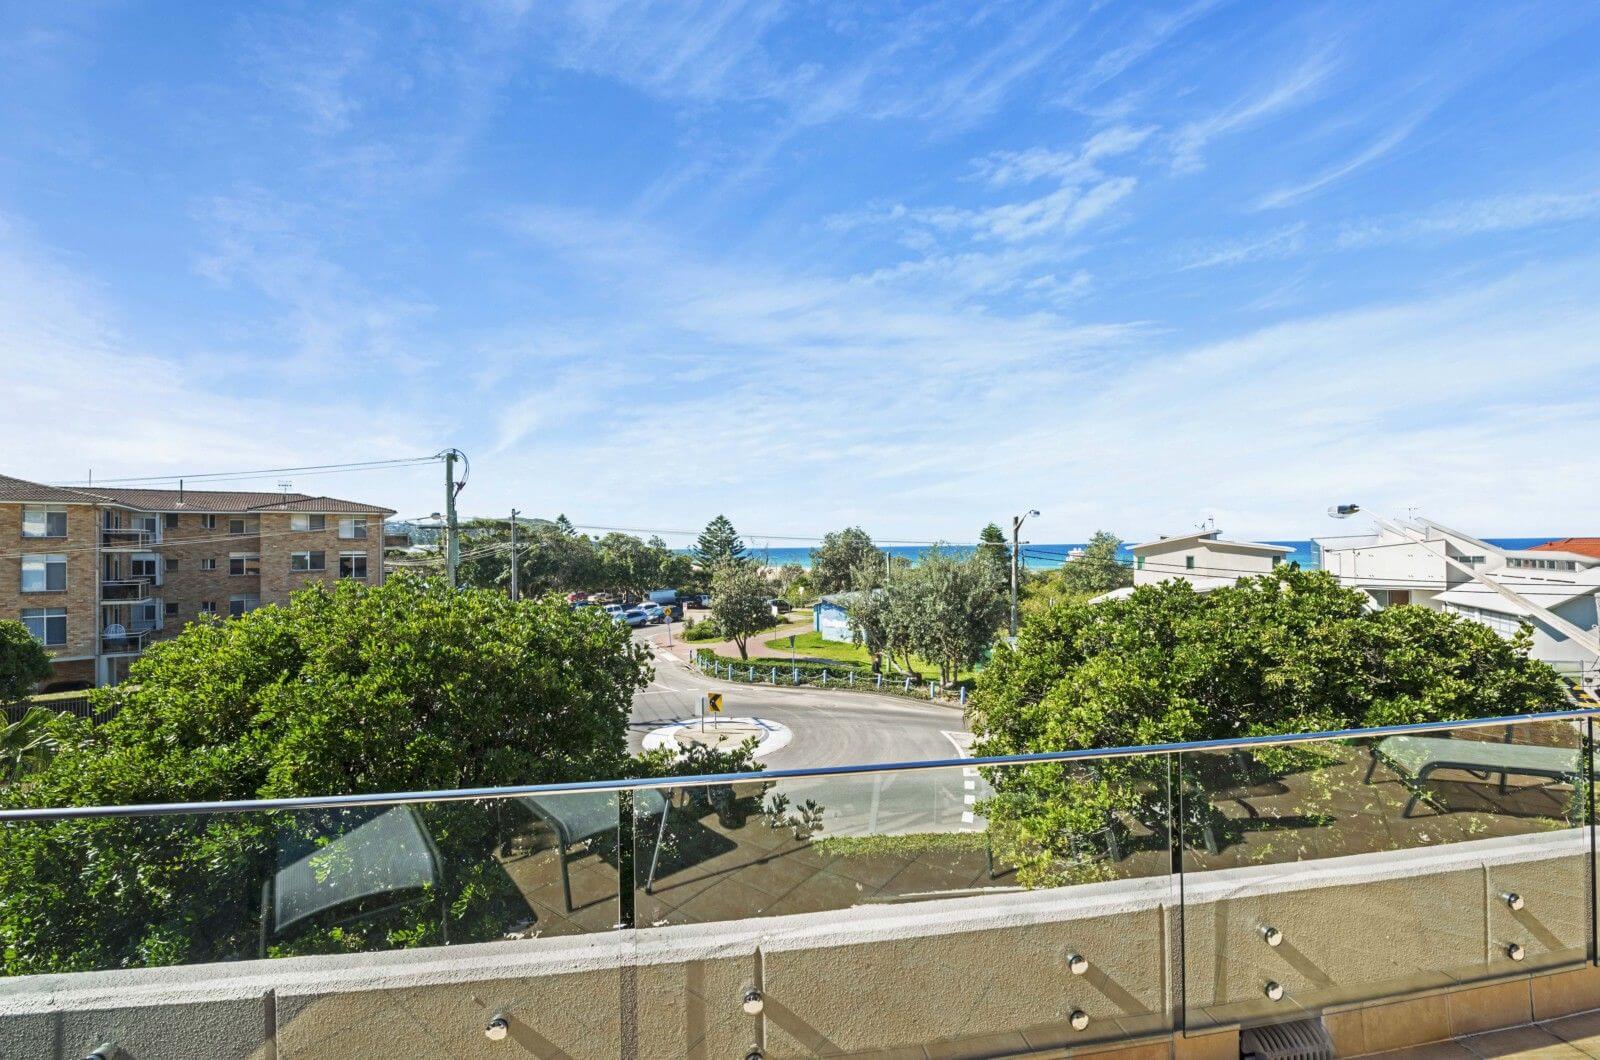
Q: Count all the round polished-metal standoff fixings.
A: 10